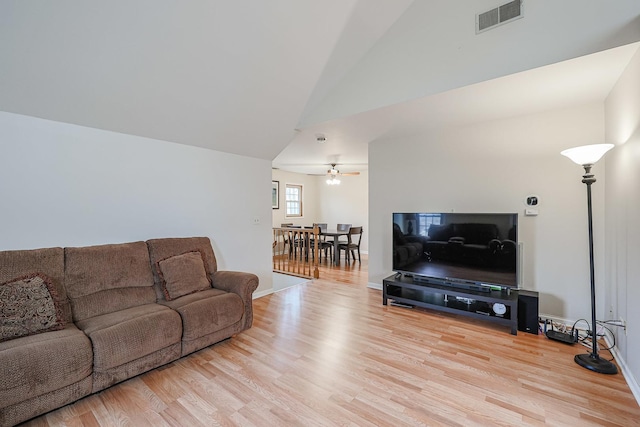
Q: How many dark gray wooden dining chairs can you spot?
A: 6